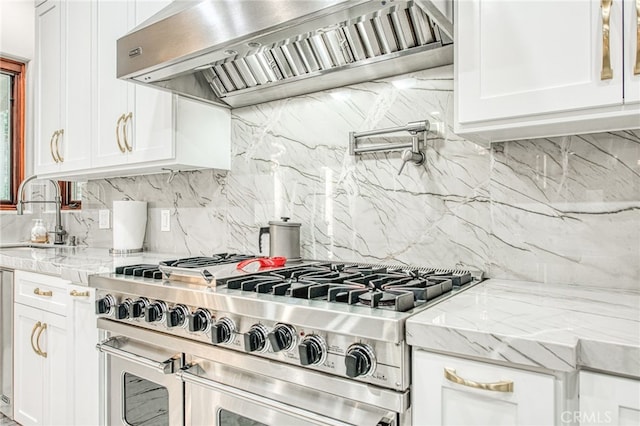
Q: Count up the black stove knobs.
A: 11